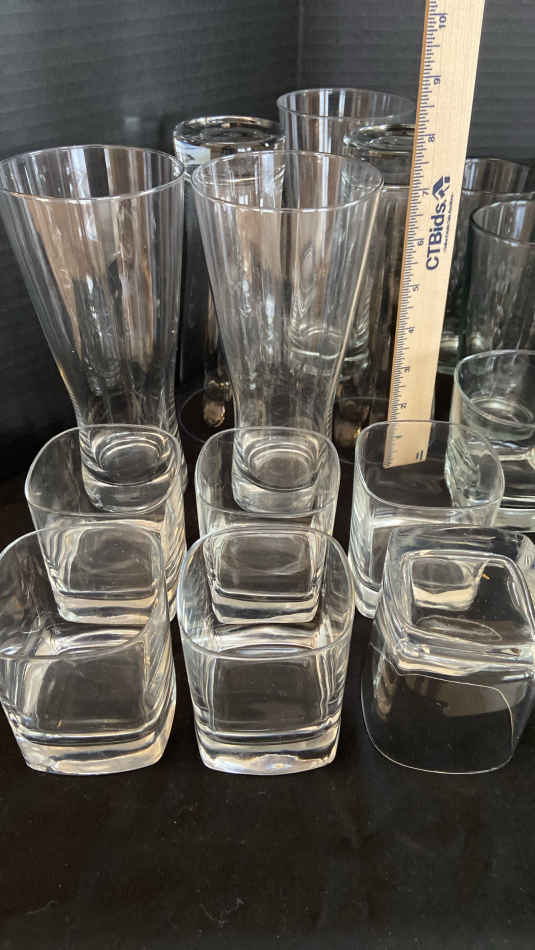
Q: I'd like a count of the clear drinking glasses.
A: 14